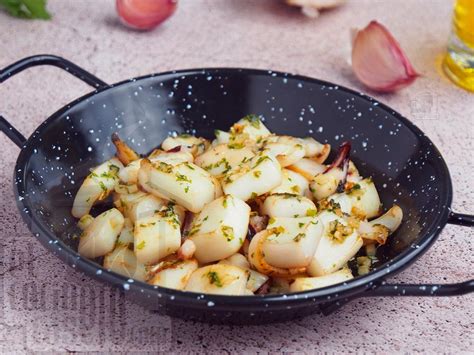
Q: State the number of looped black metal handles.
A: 2